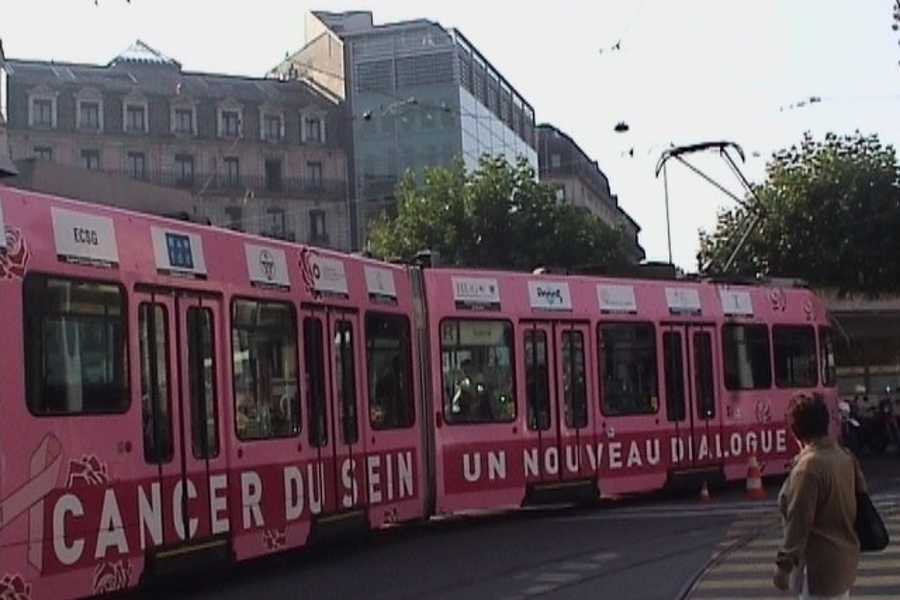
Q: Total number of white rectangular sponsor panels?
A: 10